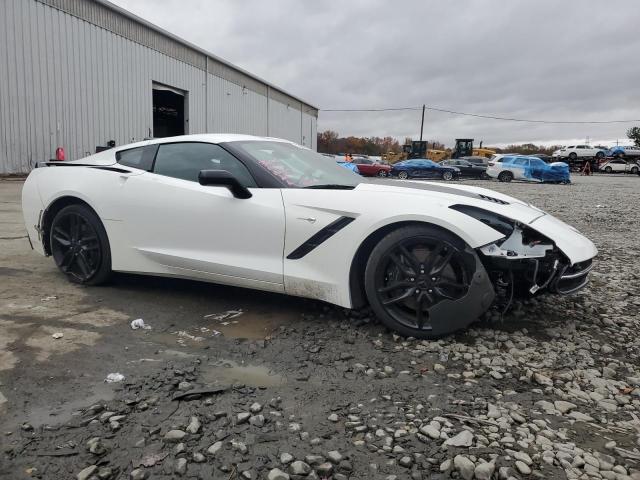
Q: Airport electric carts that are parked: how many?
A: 0